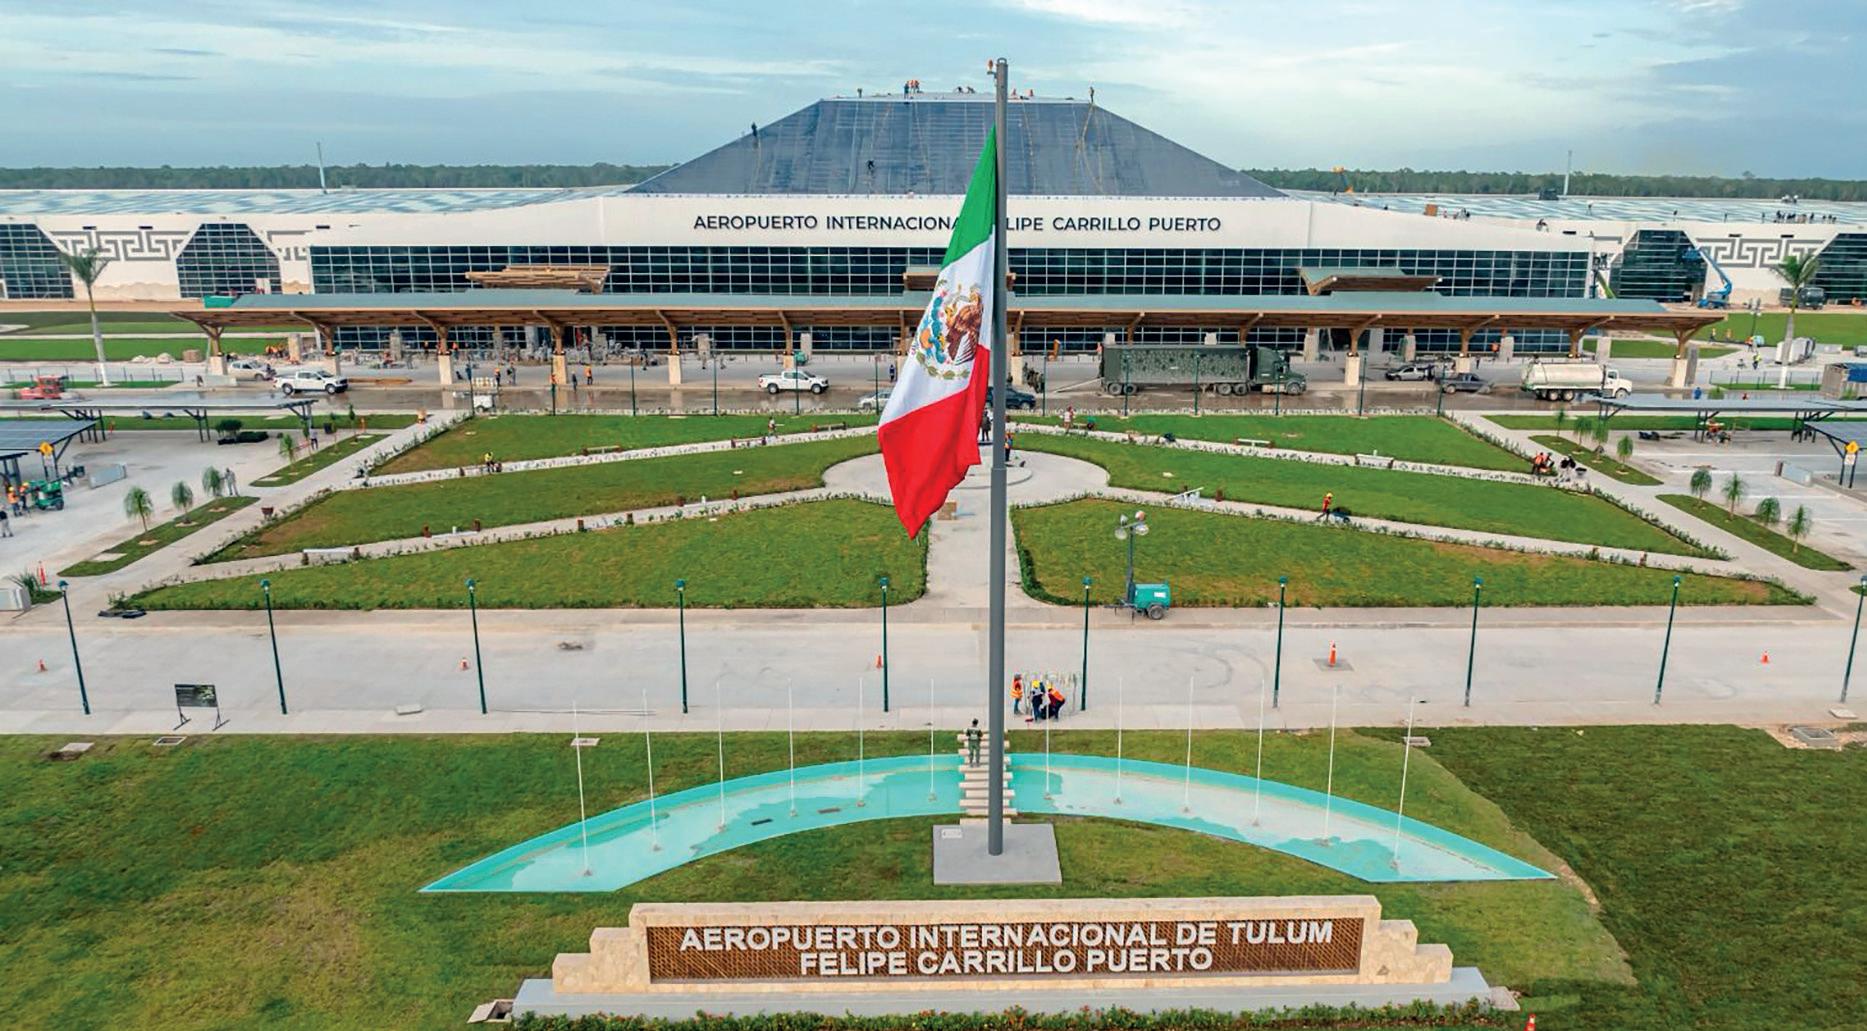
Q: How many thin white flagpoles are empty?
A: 12